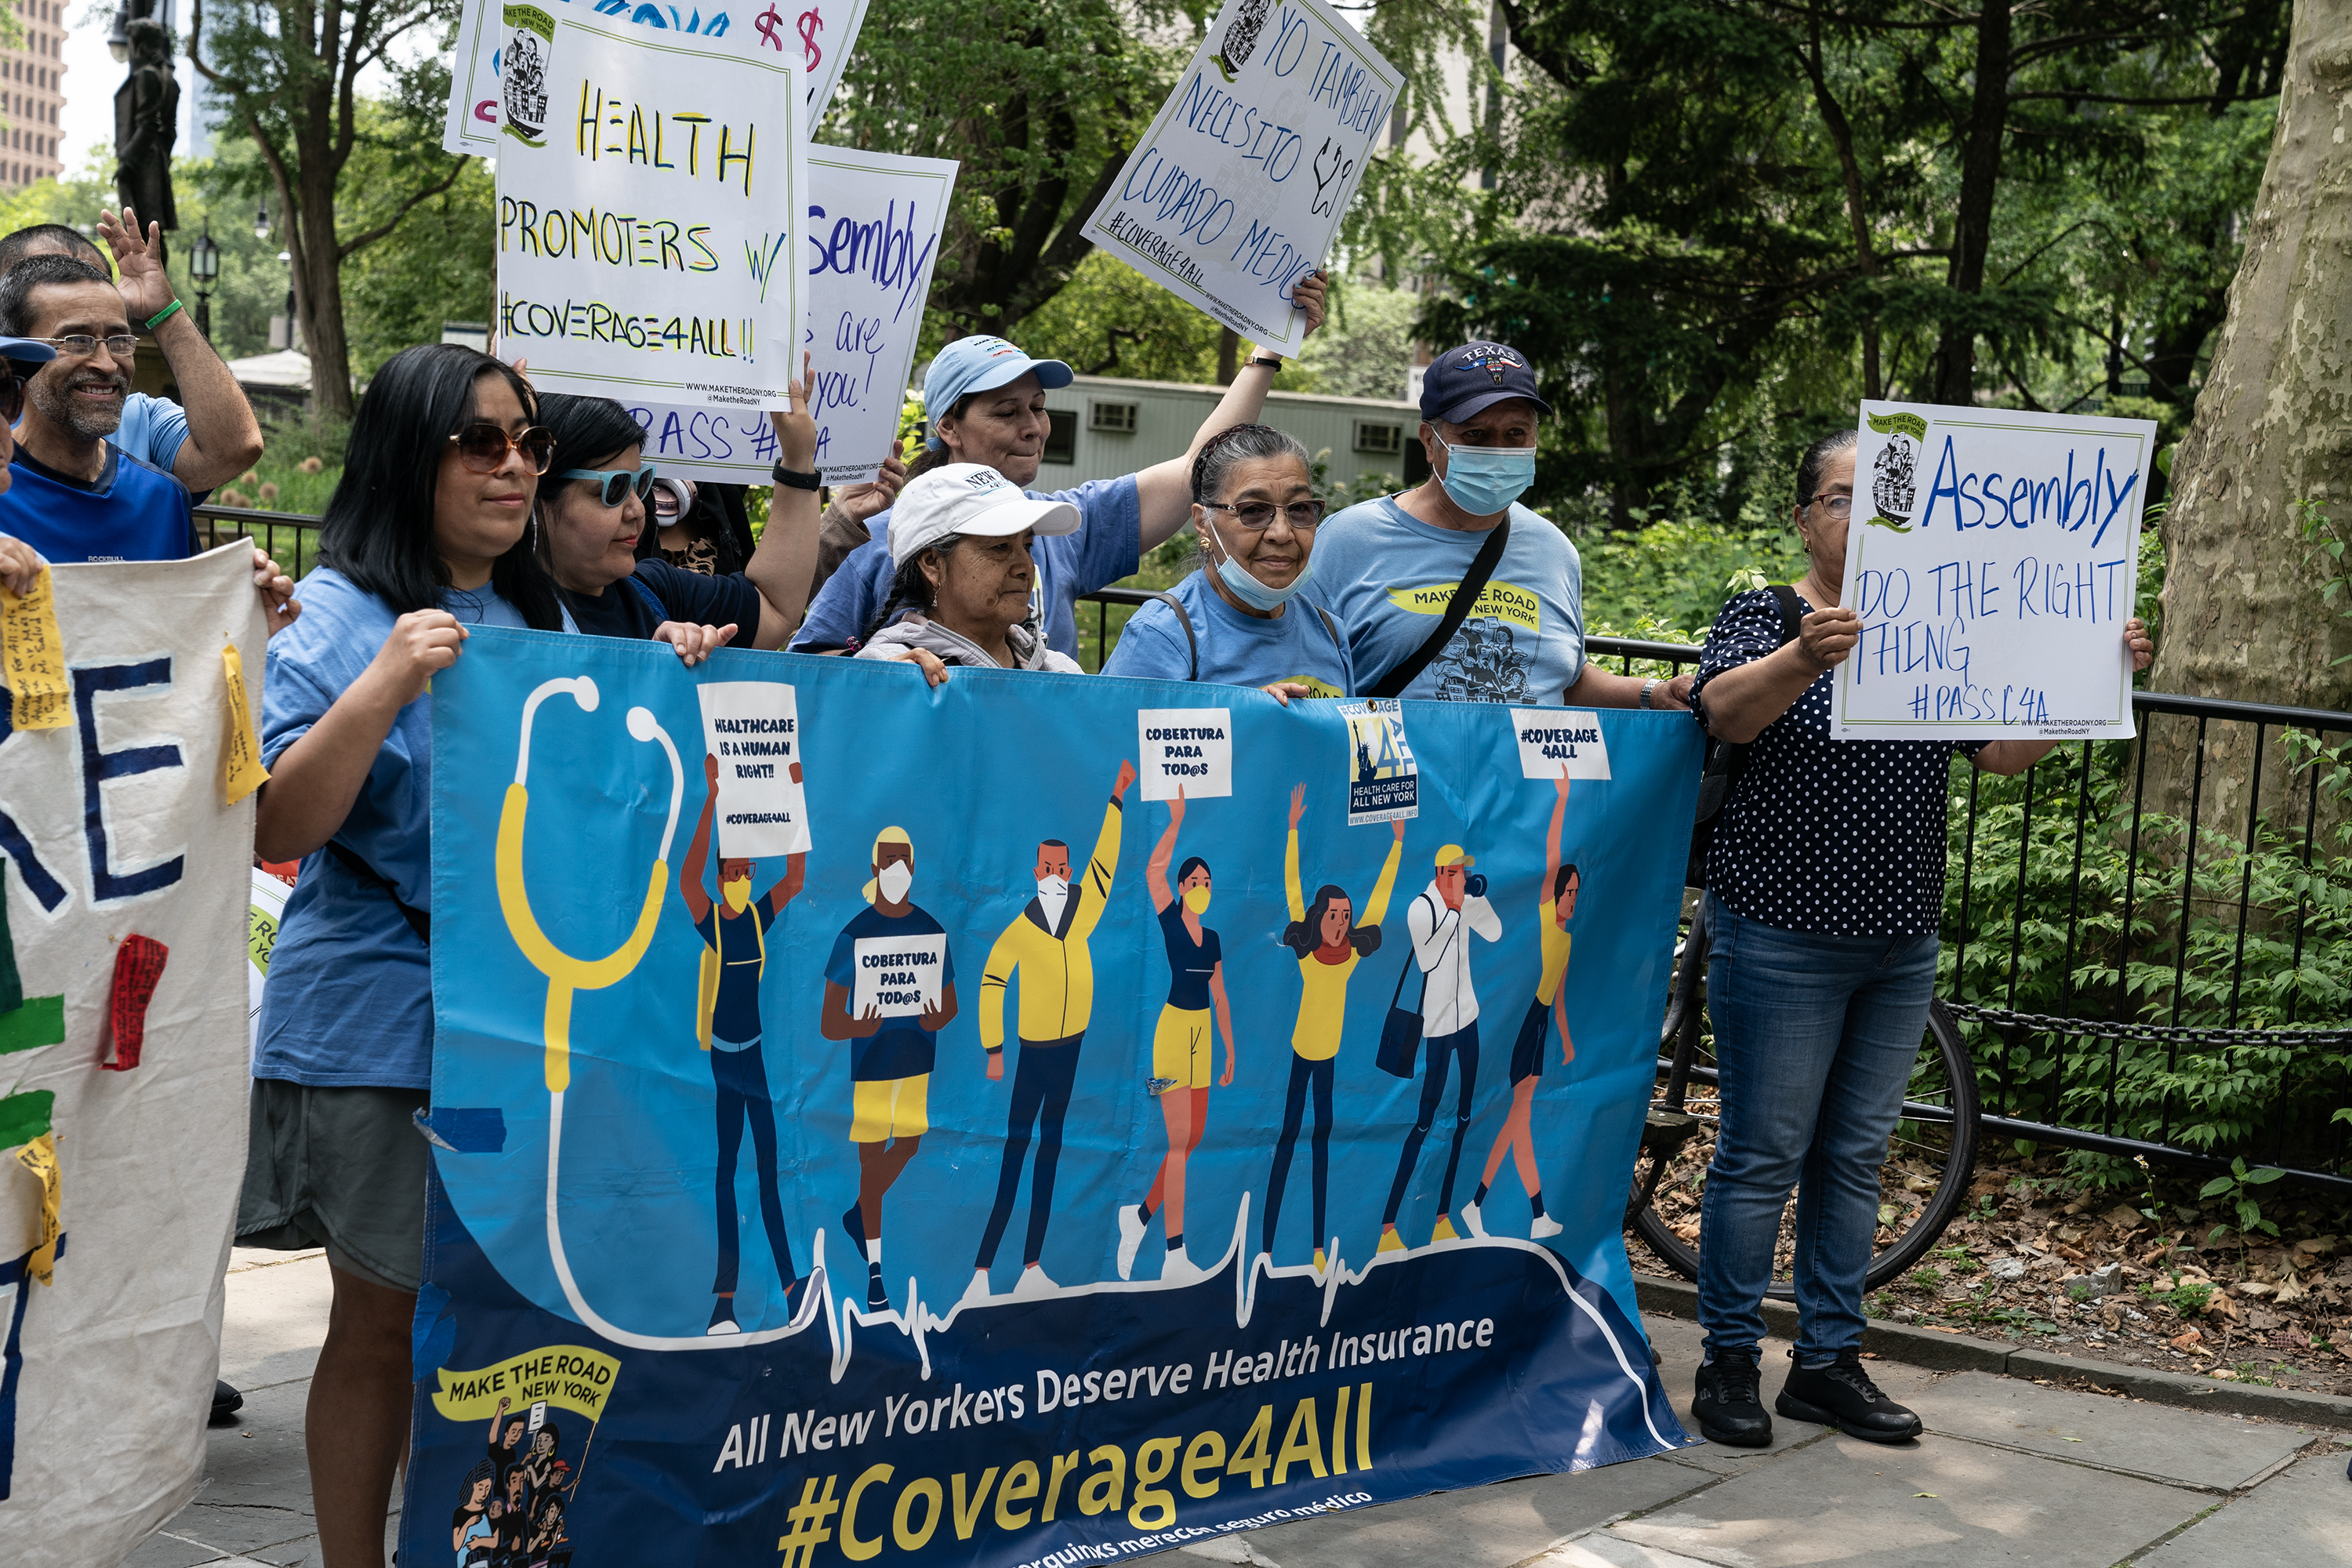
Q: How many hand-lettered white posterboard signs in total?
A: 5